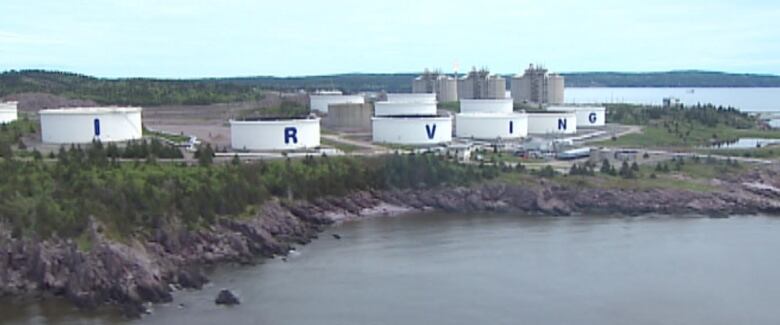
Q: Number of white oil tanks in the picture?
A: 11